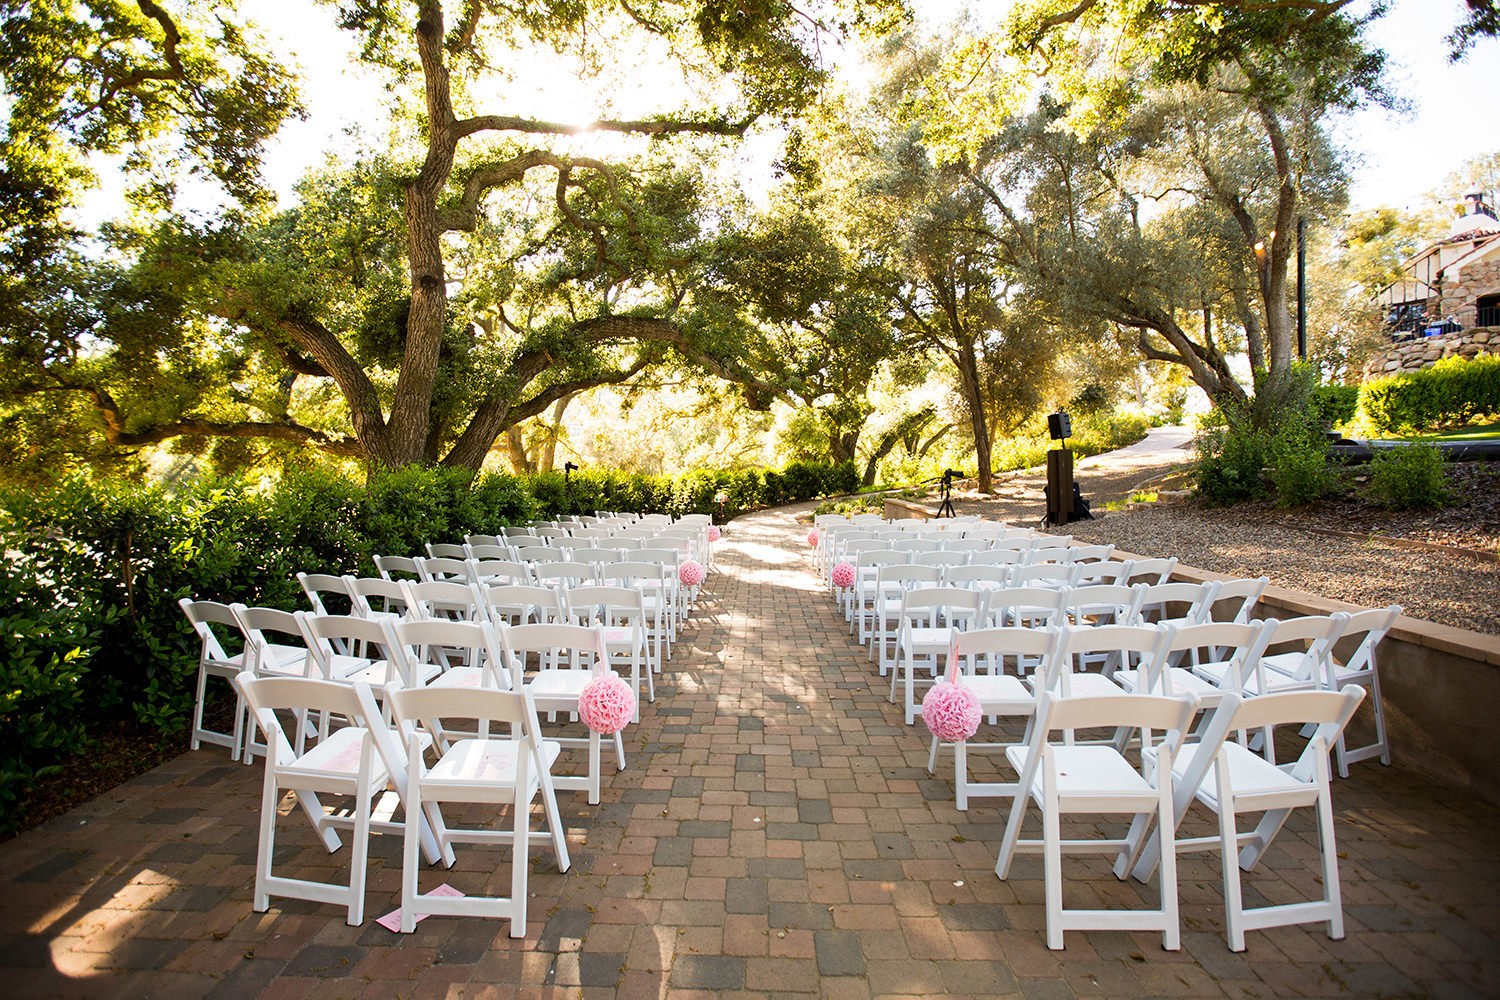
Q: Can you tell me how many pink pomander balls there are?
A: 6